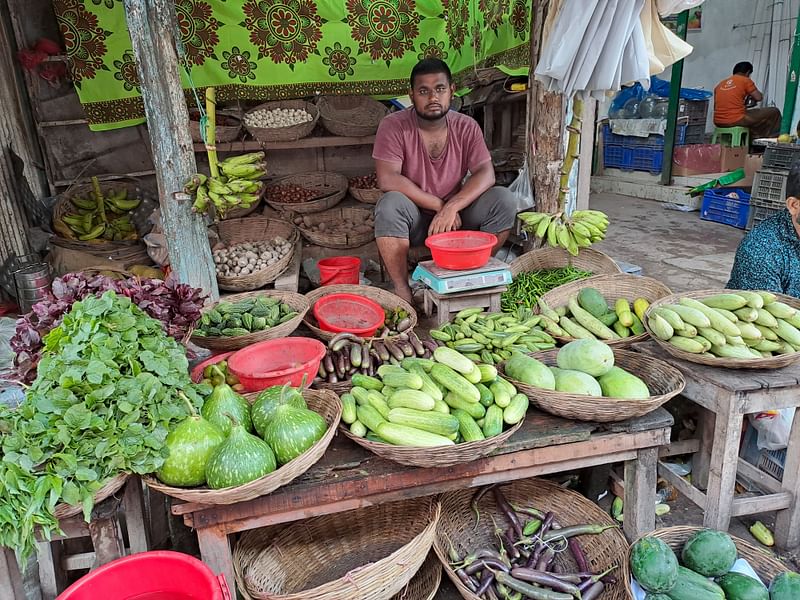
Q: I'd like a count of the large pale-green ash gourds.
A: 4